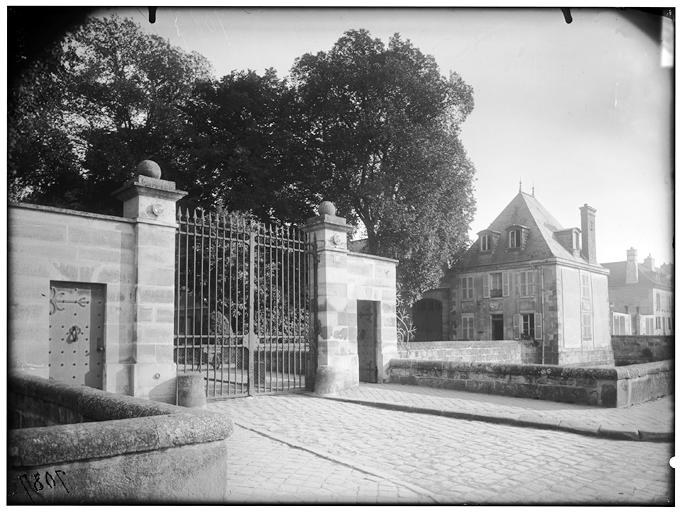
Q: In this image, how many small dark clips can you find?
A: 2